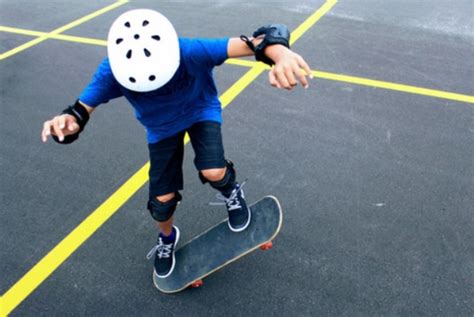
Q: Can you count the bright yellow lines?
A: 3